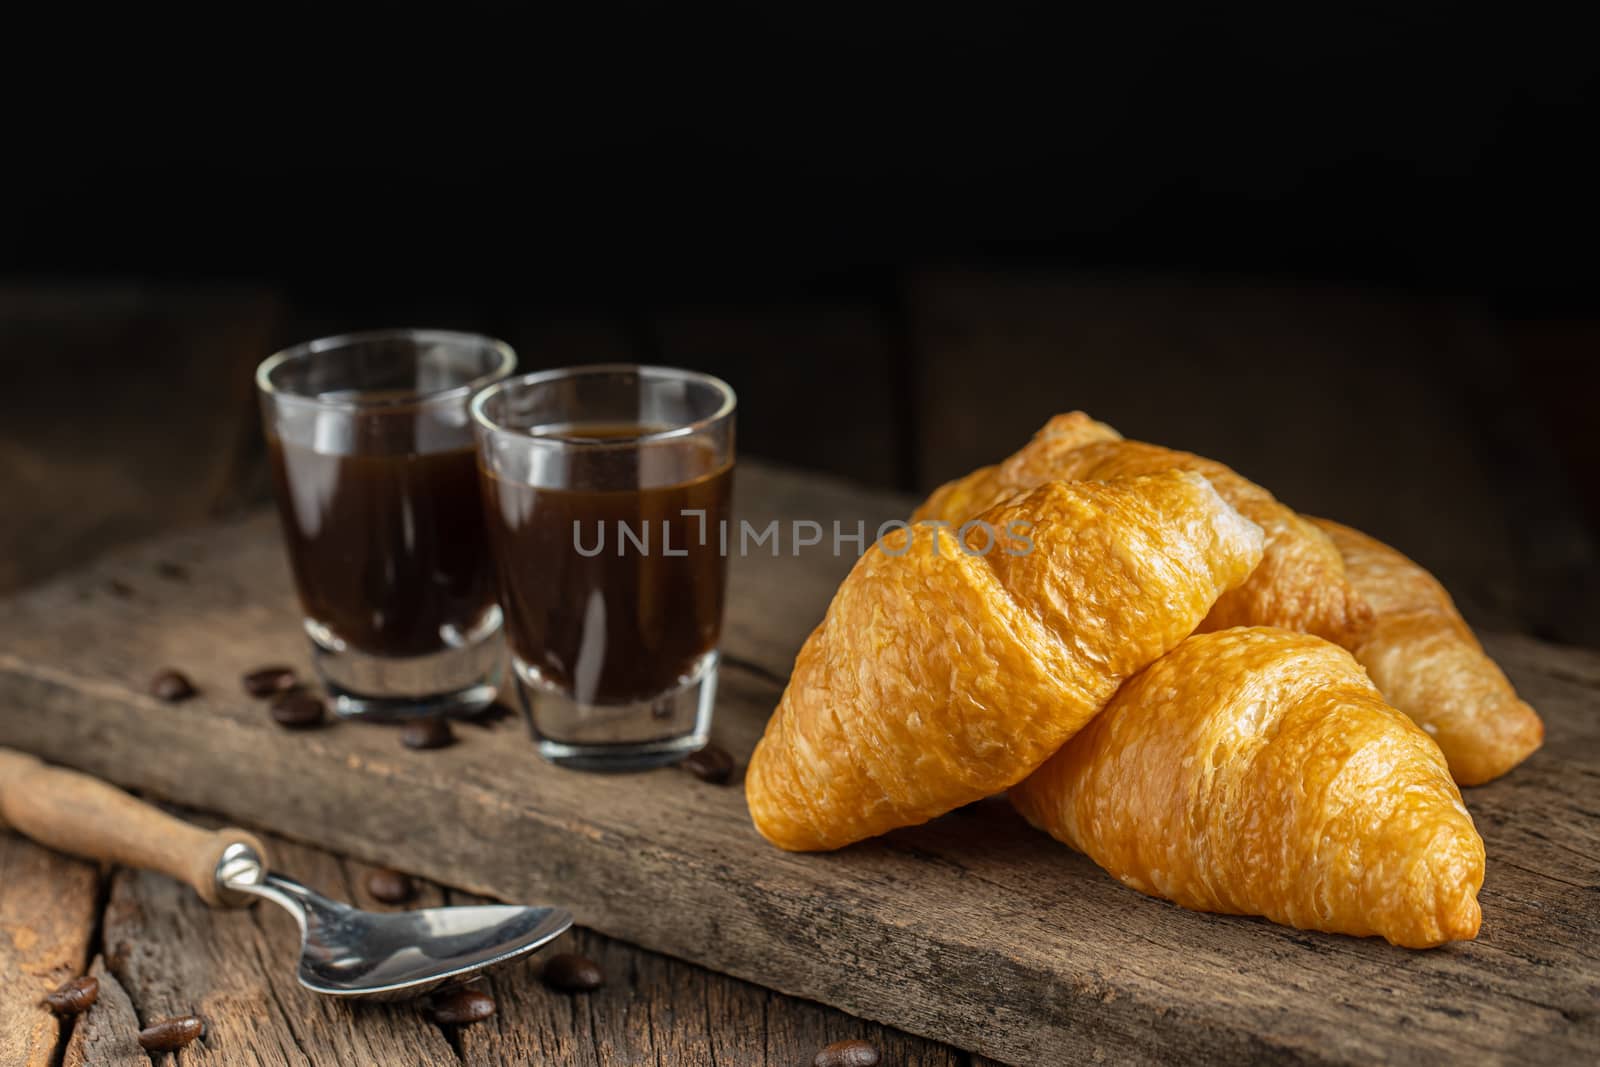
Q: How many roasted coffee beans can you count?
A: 11